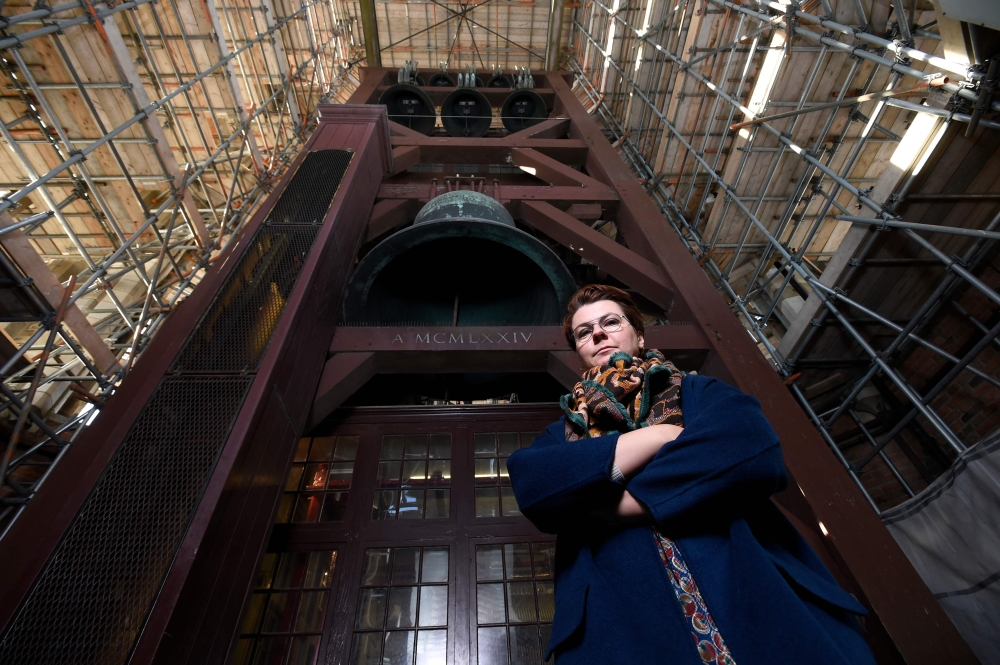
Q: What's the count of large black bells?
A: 3